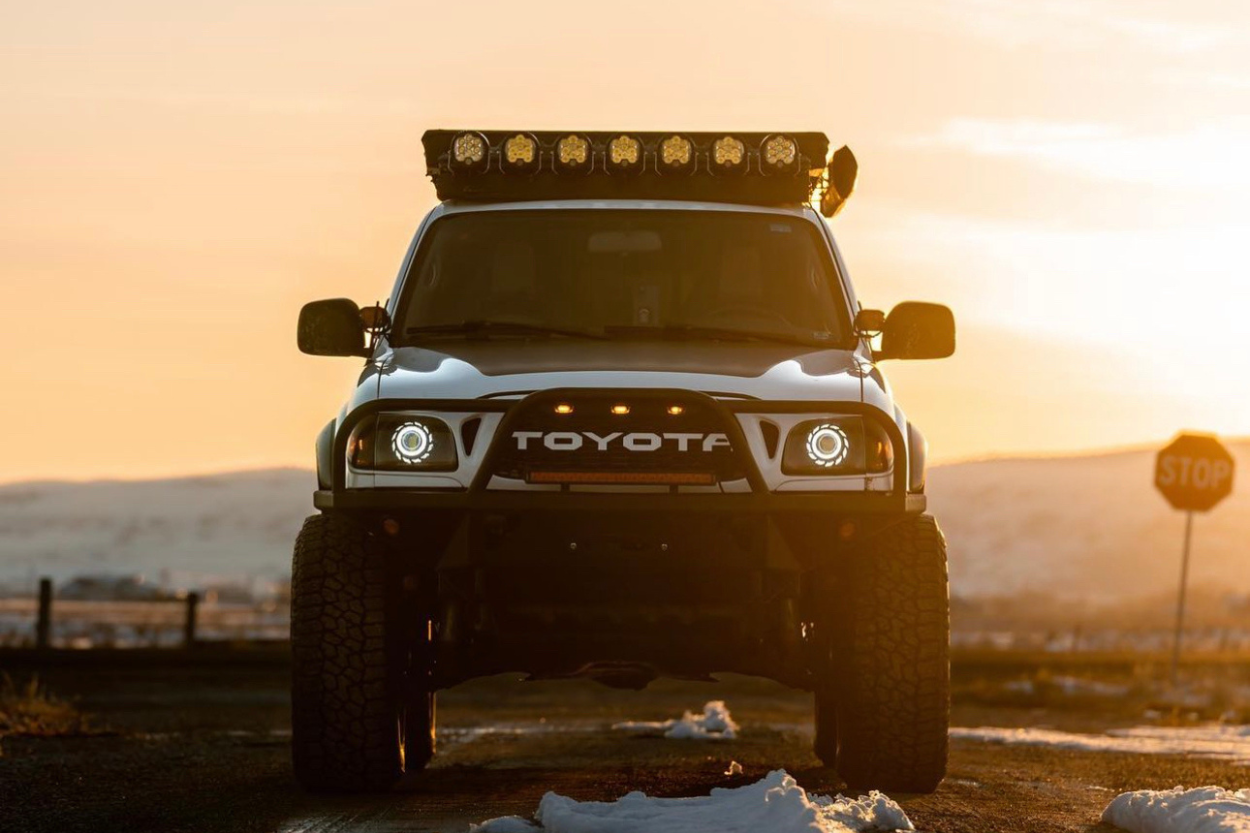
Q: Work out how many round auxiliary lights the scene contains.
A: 7